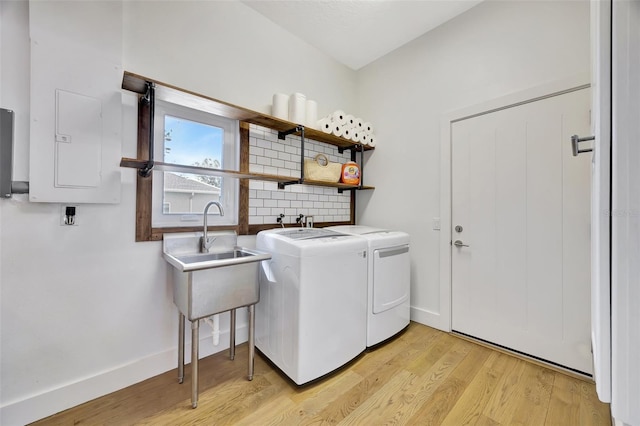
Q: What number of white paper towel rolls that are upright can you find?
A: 3